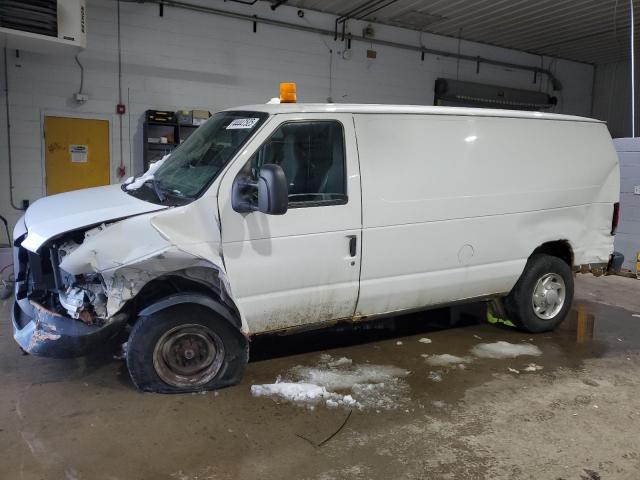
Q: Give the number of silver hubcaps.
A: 1